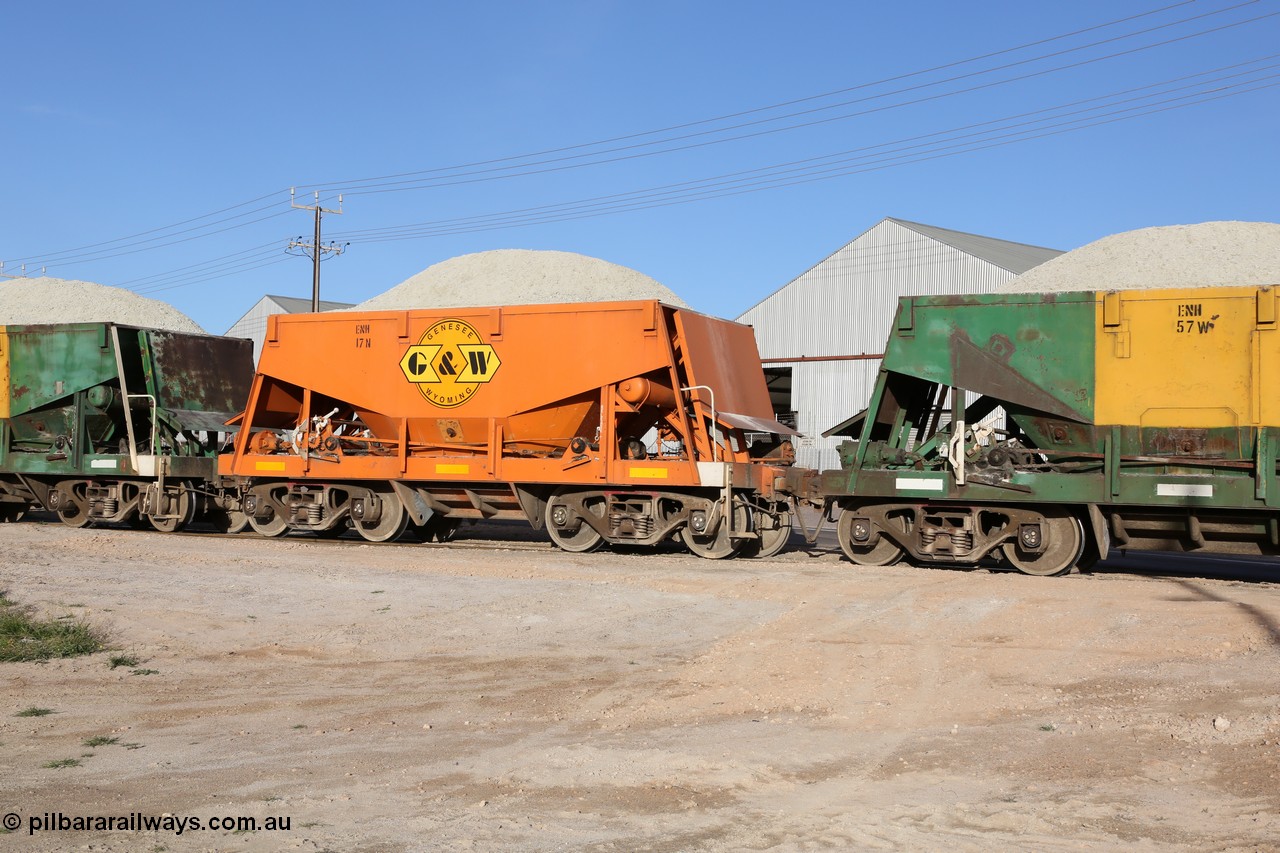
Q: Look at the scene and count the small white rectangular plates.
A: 3